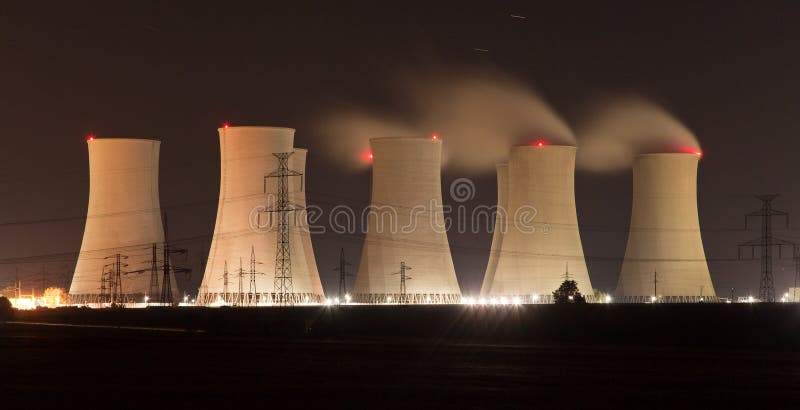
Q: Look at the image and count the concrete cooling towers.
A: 7